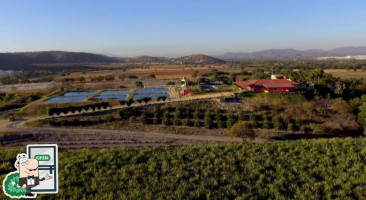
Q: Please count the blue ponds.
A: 6